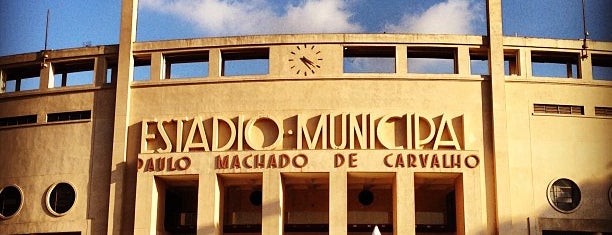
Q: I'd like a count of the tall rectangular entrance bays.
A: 5